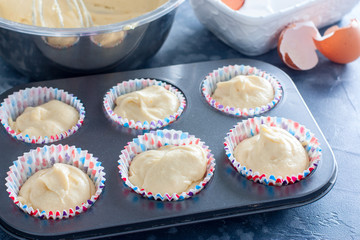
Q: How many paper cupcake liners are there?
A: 6